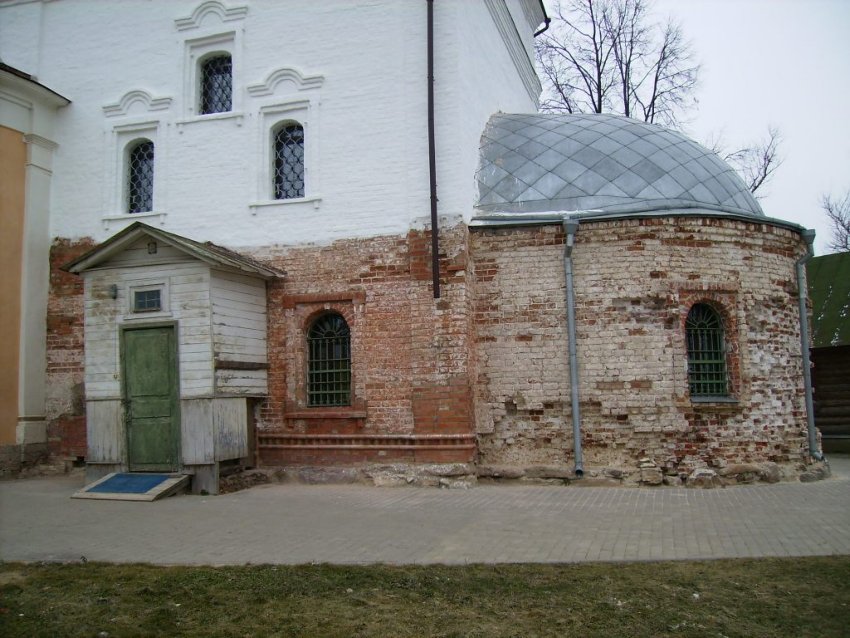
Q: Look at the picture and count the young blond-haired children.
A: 0